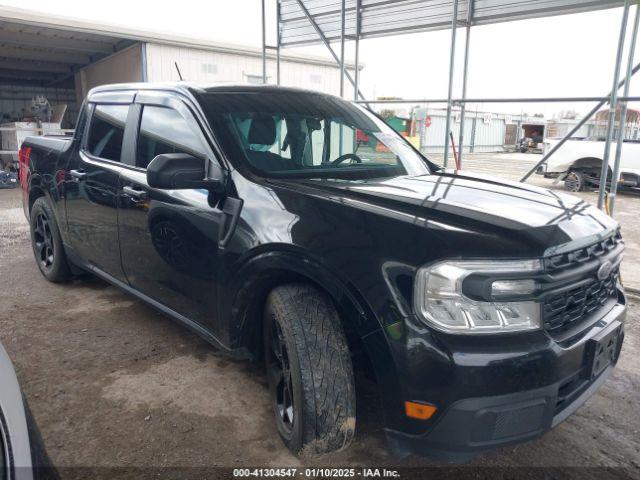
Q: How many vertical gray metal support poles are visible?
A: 8